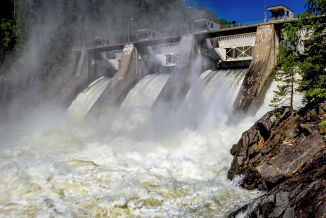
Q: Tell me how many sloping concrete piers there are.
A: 4